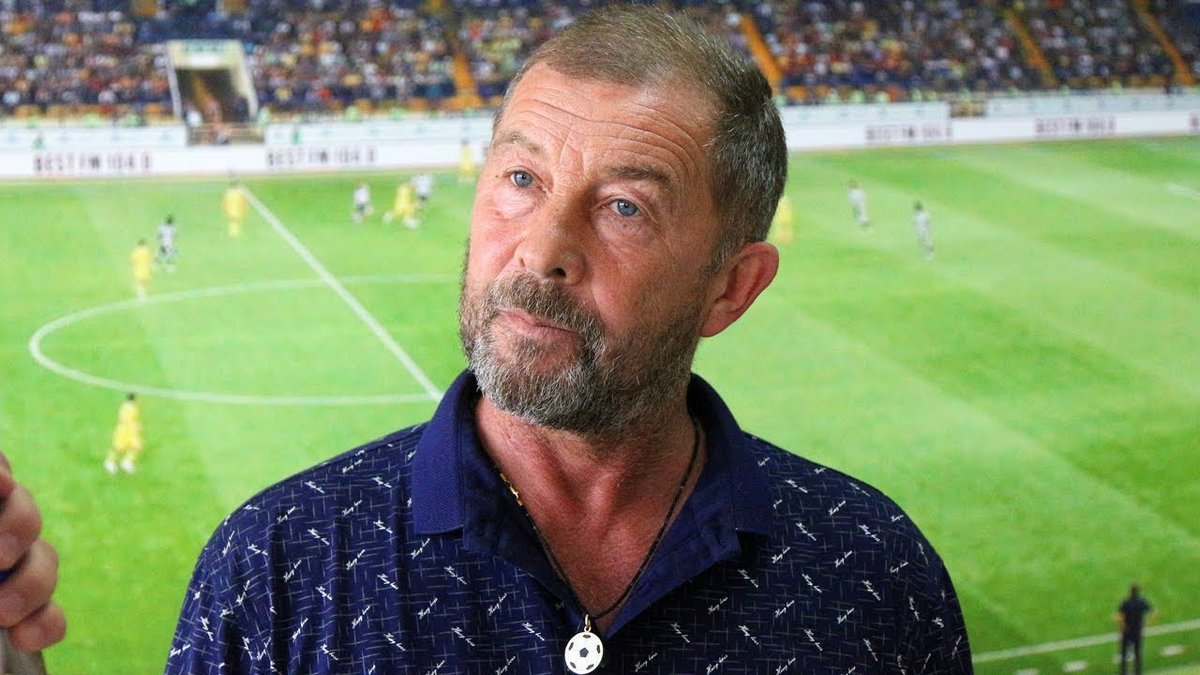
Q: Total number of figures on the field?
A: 12